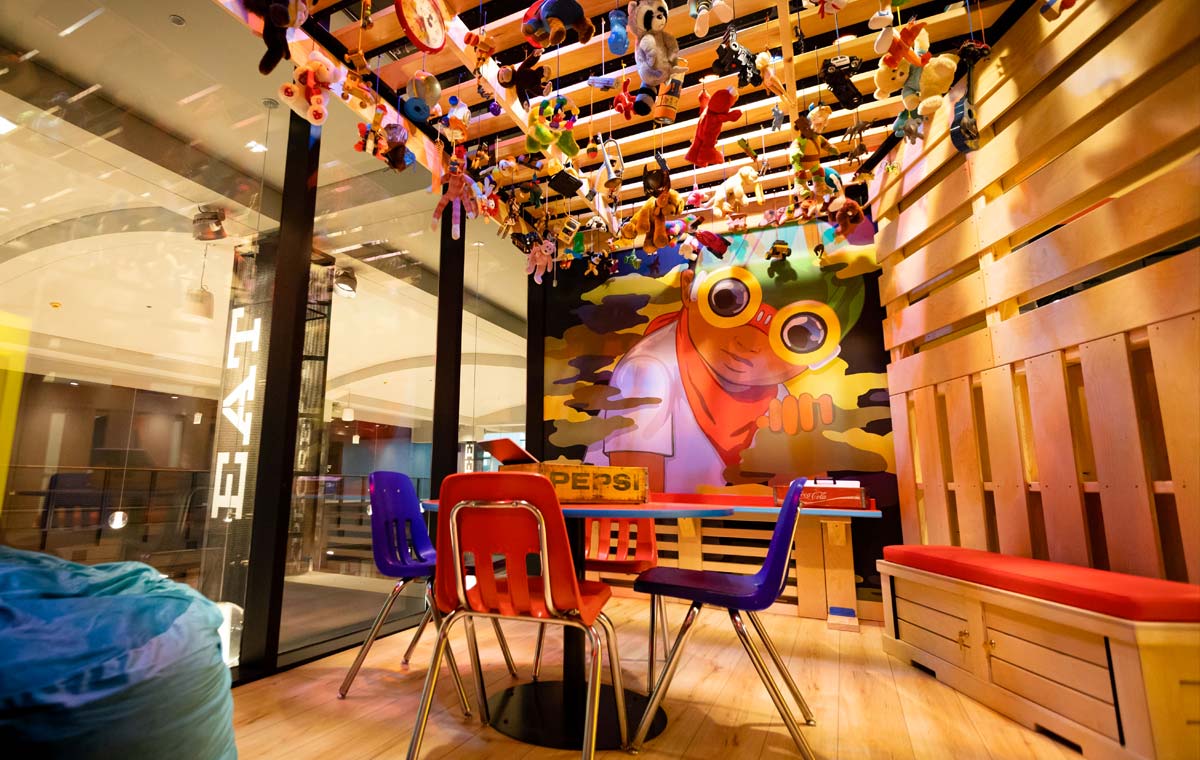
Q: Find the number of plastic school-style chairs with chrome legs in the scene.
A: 4